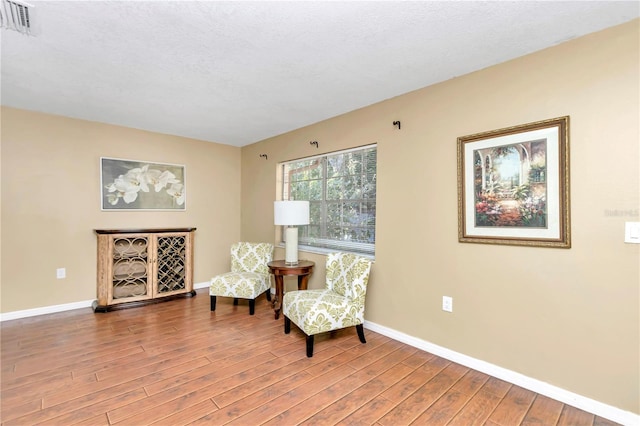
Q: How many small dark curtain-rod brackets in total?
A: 3